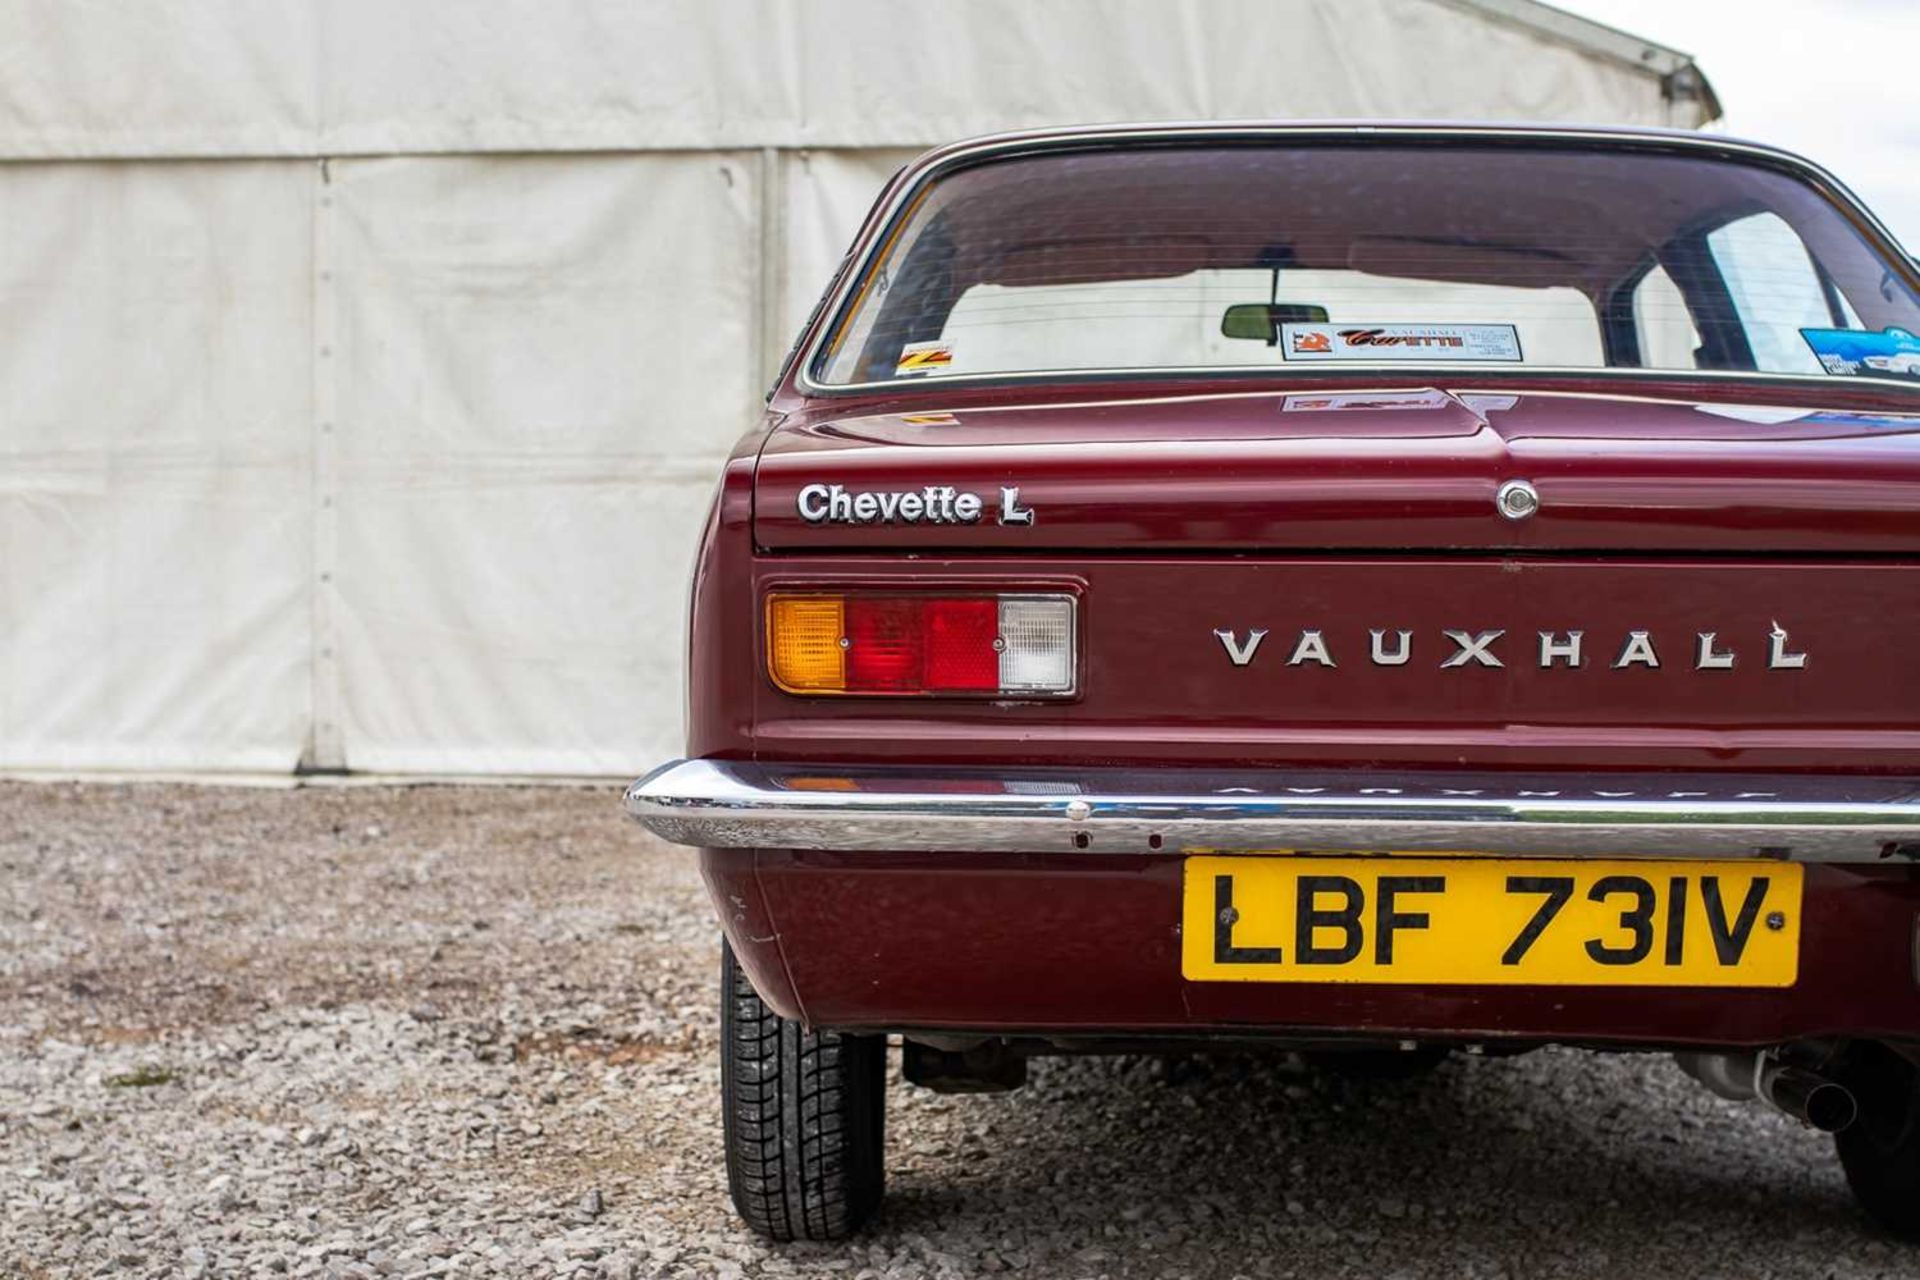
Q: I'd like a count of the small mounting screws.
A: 4